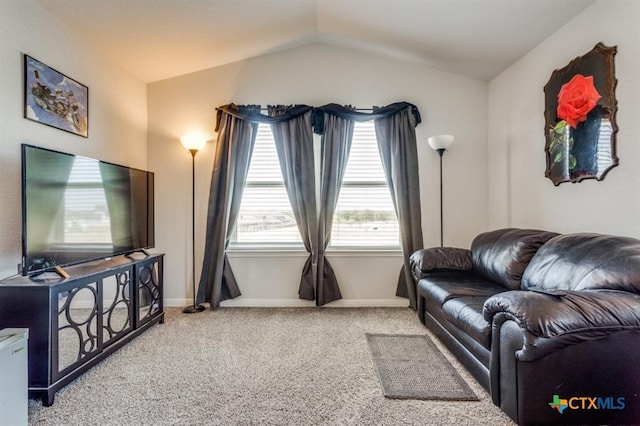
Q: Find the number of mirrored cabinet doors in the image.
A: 3